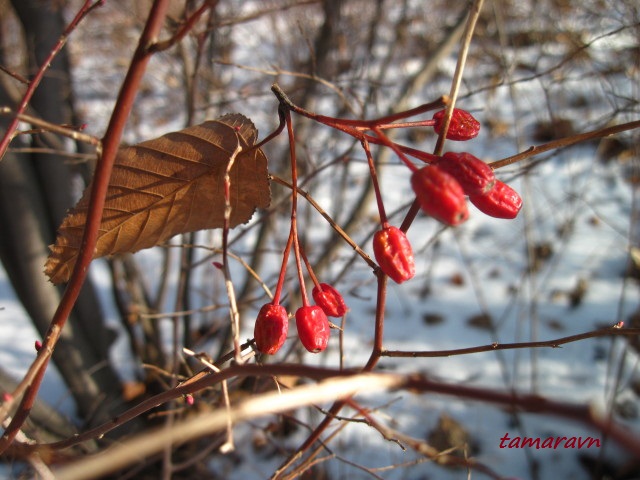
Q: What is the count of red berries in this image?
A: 8